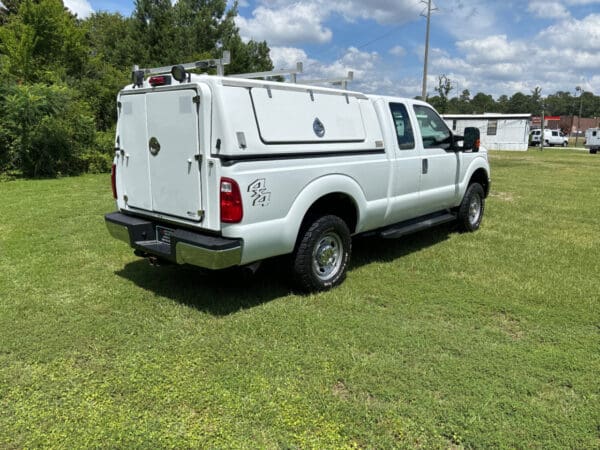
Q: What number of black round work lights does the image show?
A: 2